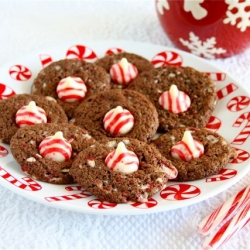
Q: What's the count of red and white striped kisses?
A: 8